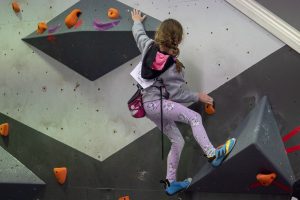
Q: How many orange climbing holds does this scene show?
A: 9